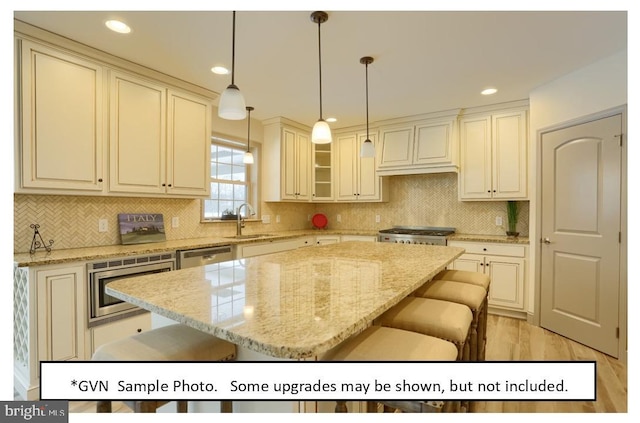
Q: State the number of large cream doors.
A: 1